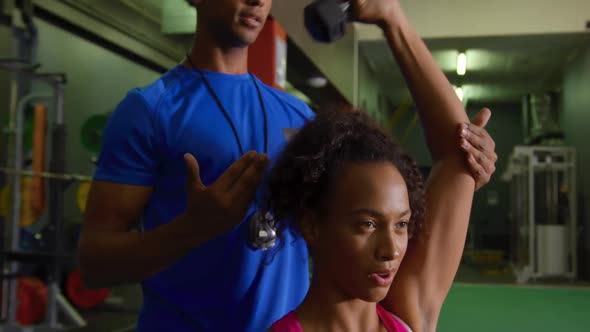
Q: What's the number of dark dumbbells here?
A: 1